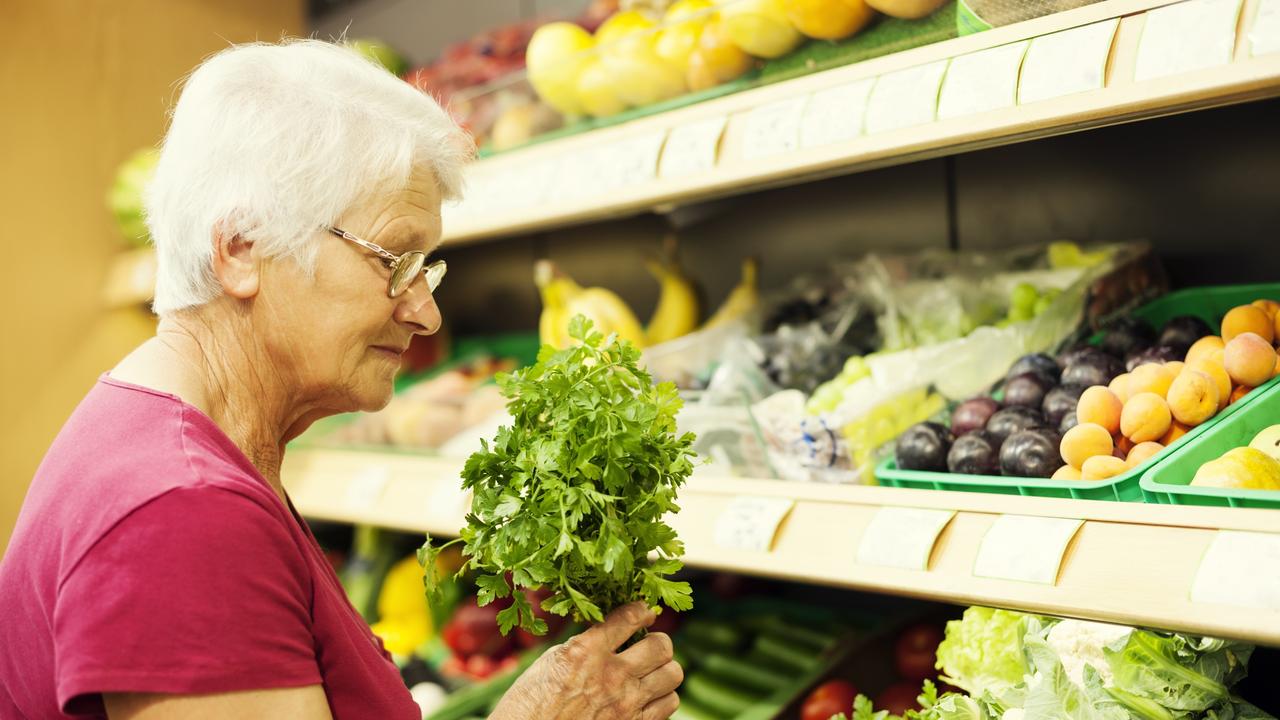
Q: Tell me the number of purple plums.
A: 14